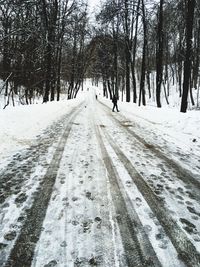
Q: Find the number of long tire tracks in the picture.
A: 4